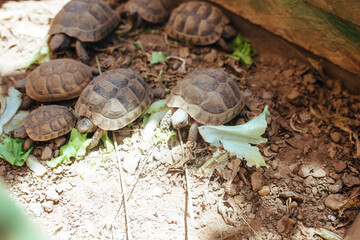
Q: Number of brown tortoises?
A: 7